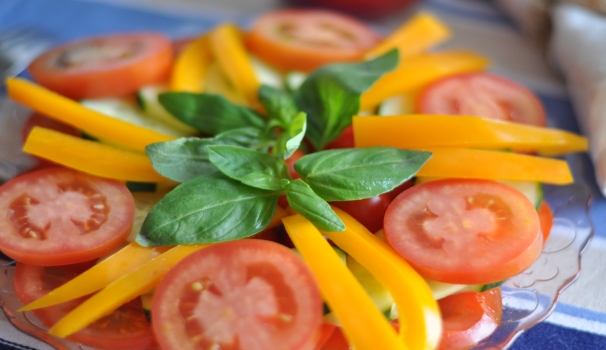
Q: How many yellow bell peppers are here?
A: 12